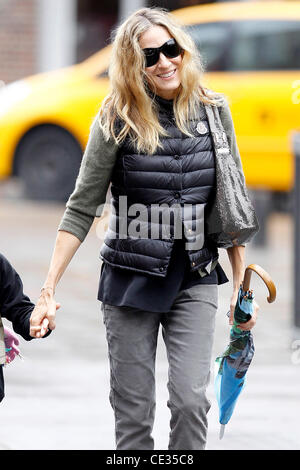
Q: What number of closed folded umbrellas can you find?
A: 1